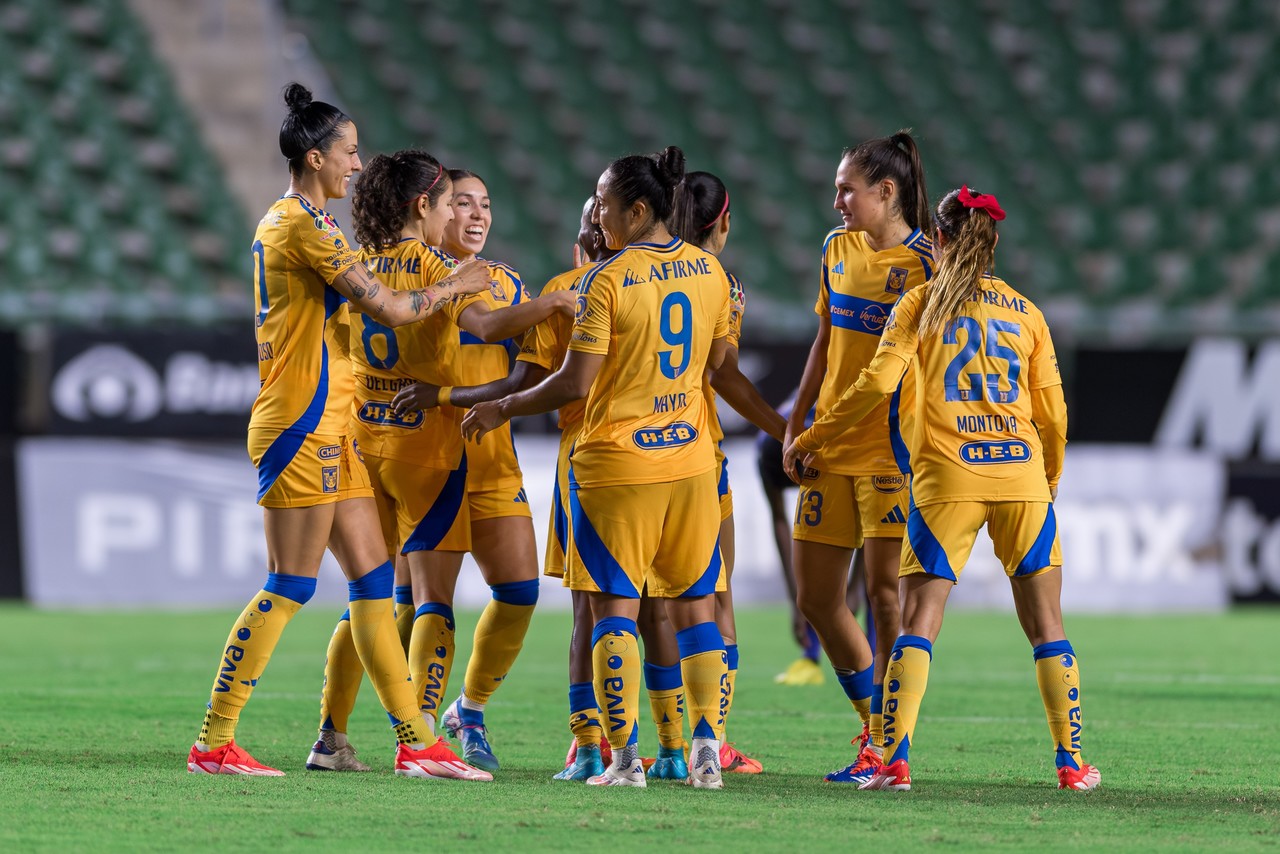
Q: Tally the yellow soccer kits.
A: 8